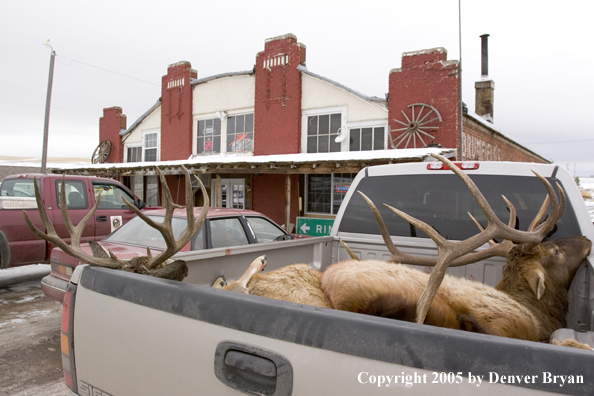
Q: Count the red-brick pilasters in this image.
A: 4